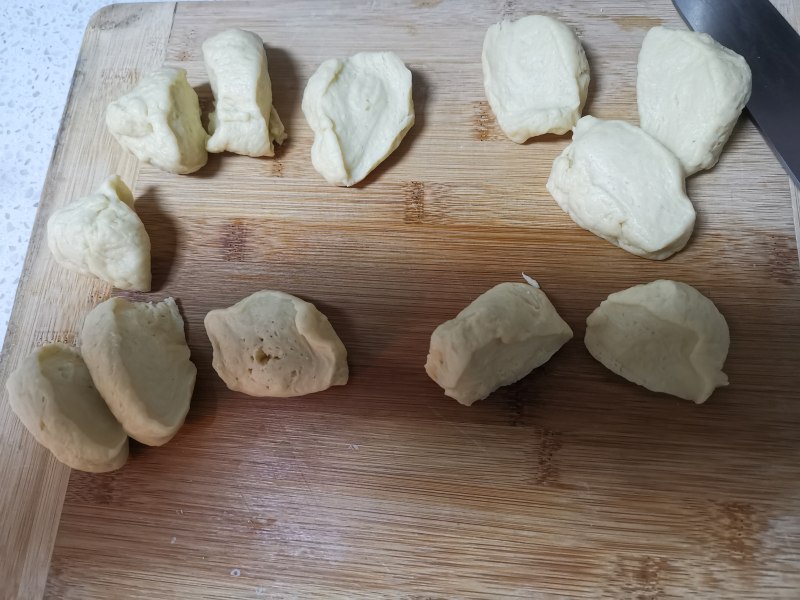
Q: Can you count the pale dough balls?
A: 12